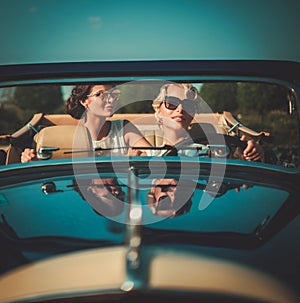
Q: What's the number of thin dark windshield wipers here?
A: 2